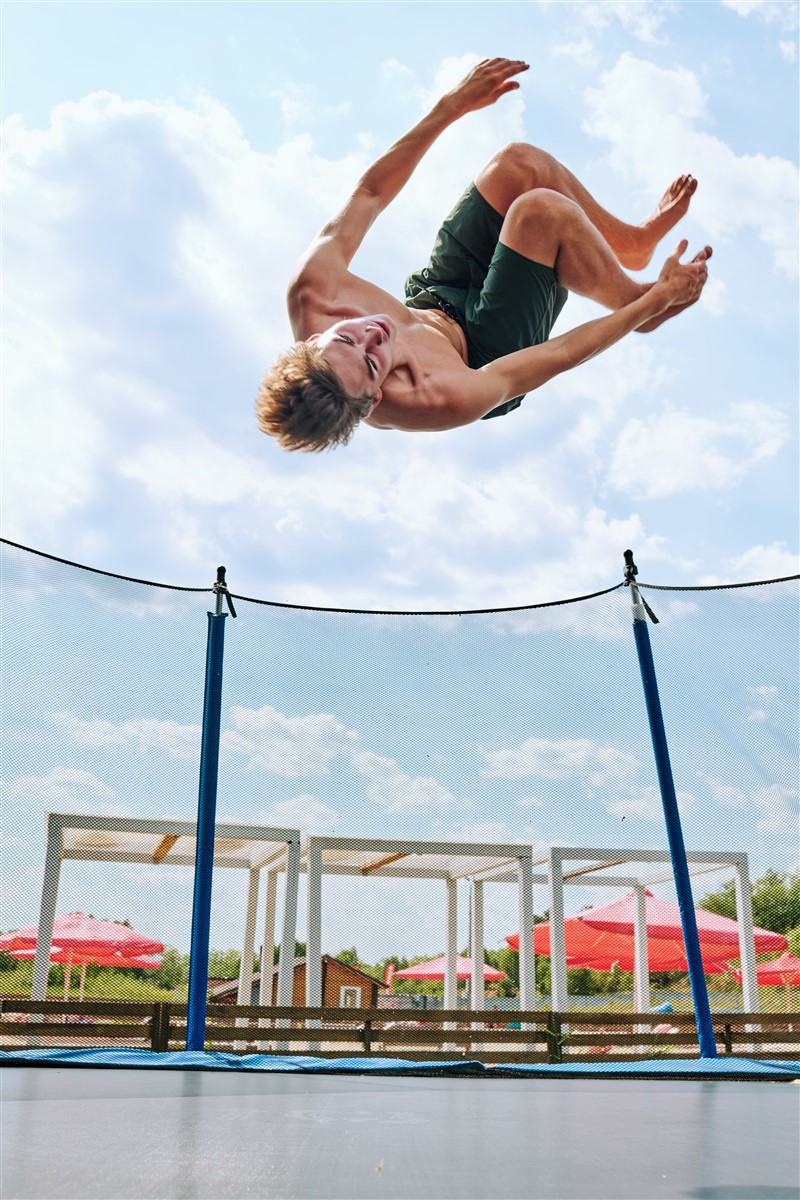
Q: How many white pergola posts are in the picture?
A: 11